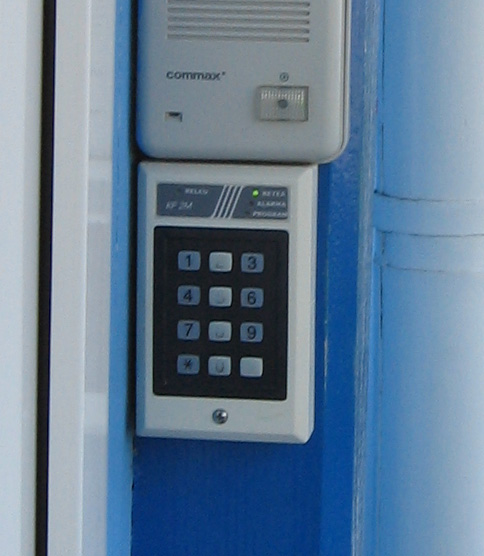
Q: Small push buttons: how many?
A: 12